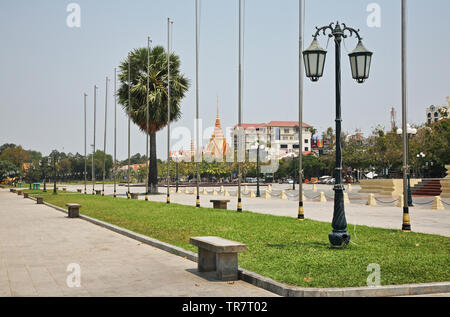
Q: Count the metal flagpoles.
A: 11